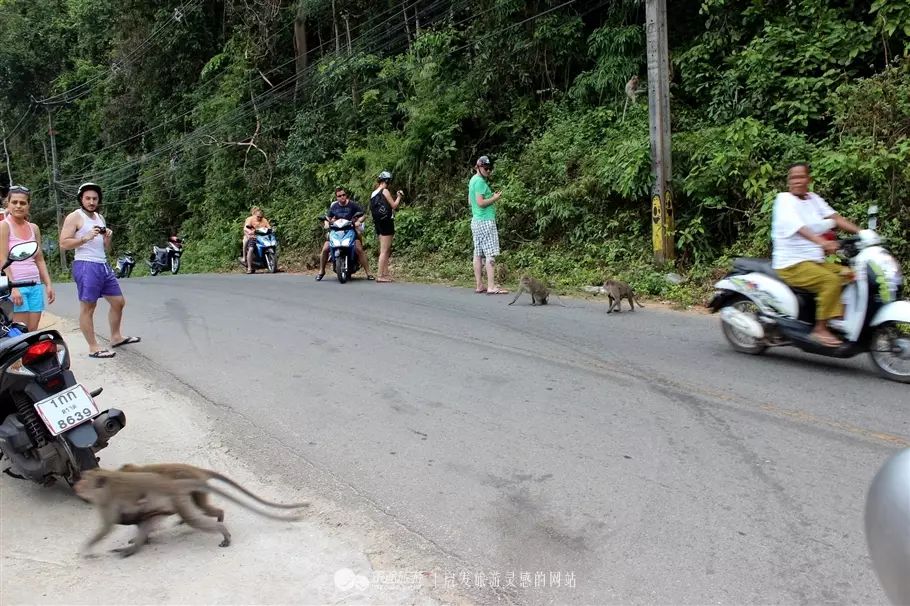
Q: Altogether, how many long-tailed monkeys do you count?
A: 5